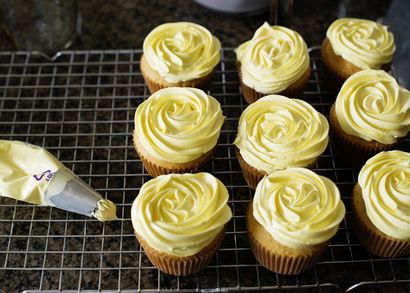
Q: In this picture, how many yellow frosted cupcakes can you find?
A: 9